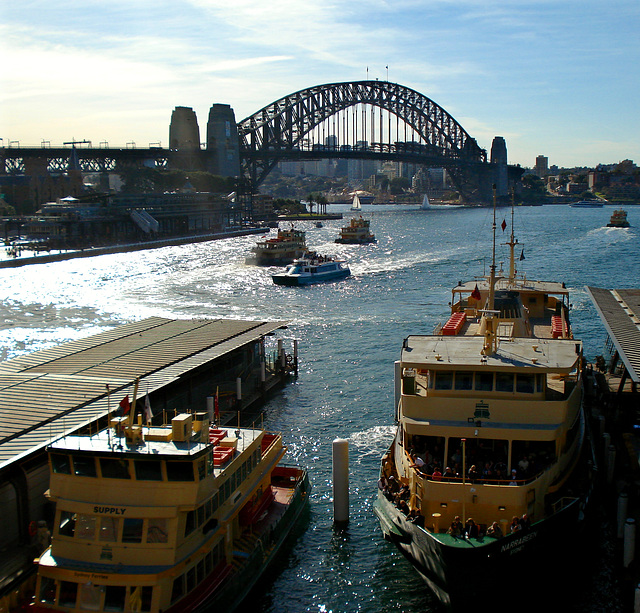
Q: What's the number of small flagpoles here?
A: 2